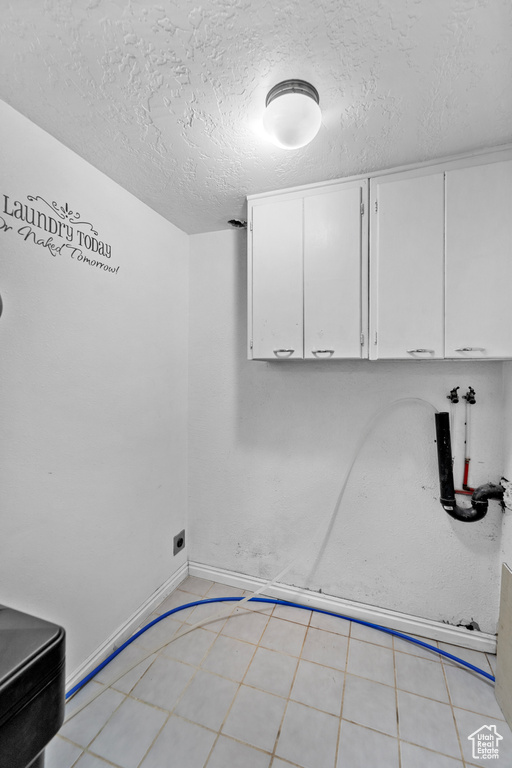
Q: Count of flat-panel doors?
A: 4